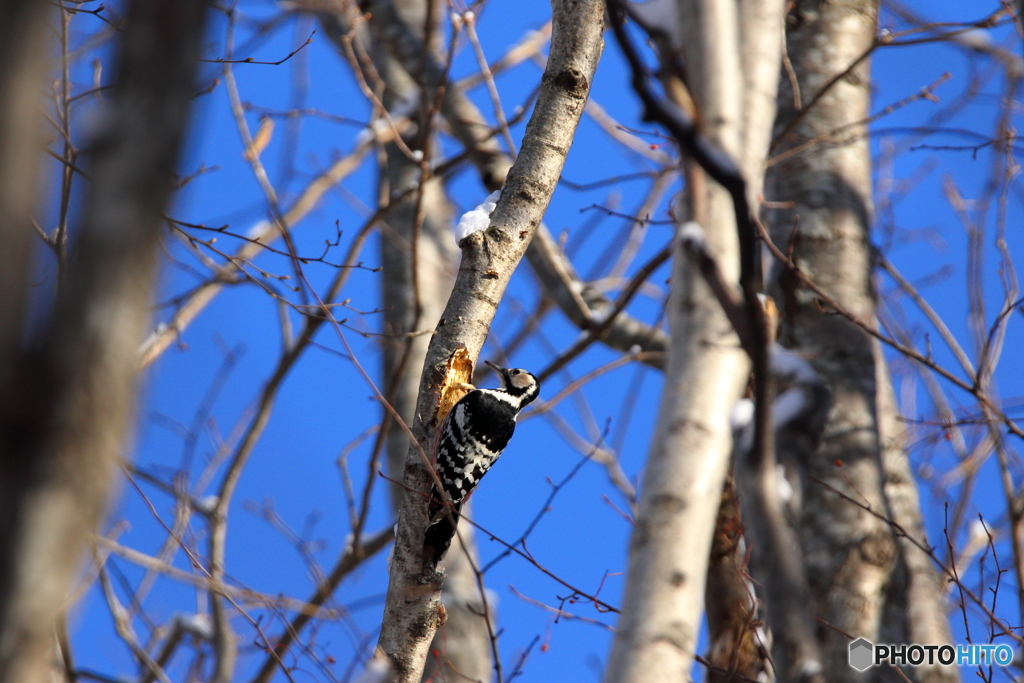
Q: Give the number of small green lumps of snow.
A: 0